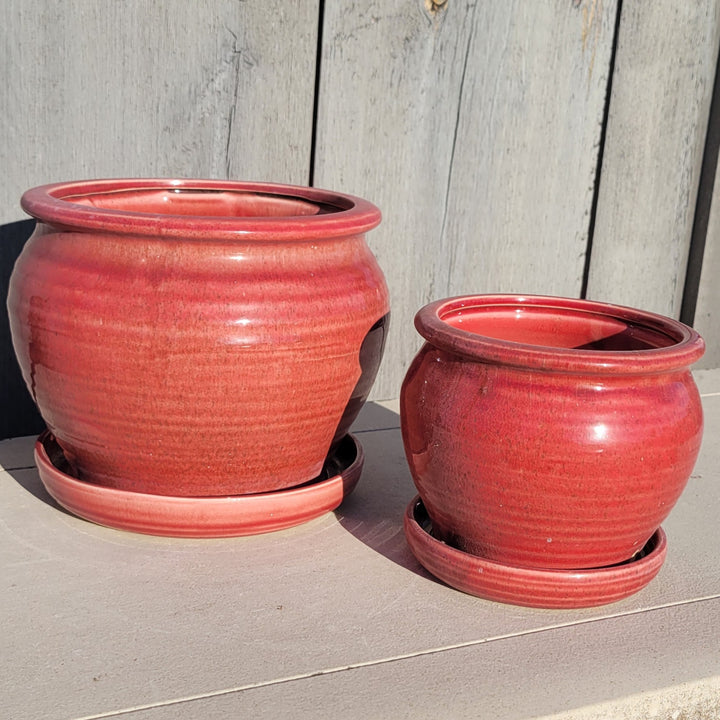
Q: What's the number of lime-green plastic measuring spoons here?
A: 0